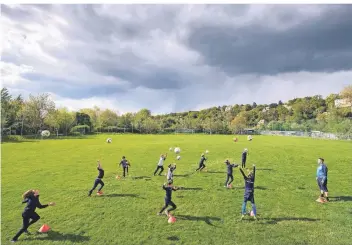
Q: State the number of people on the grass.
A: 11